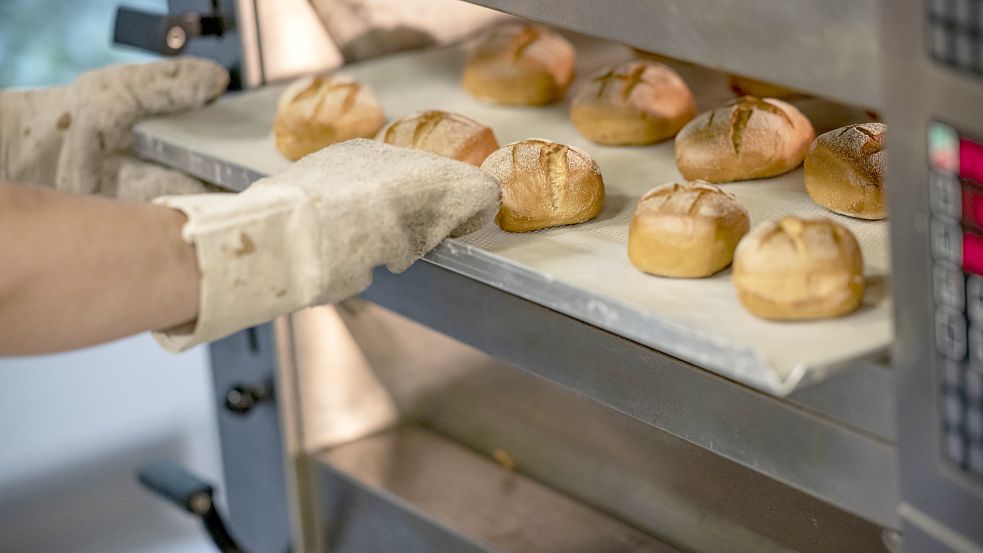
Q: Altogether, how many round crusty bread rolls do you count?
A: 9